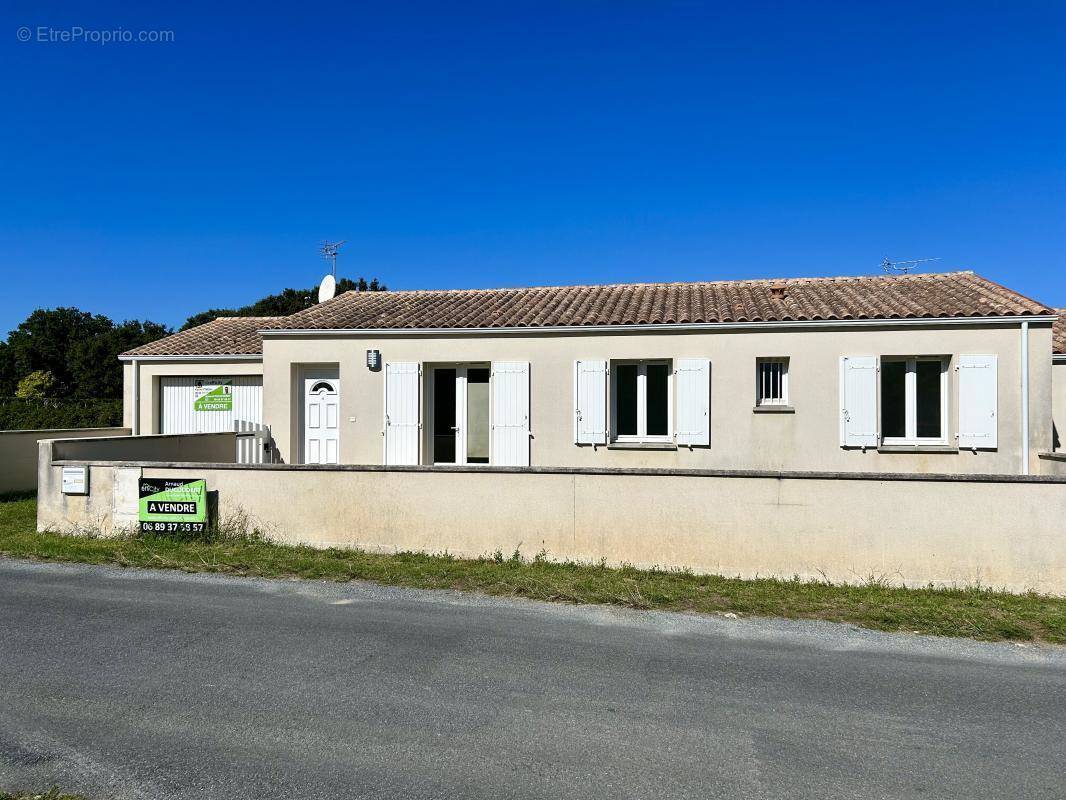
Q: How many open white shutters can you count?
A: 6